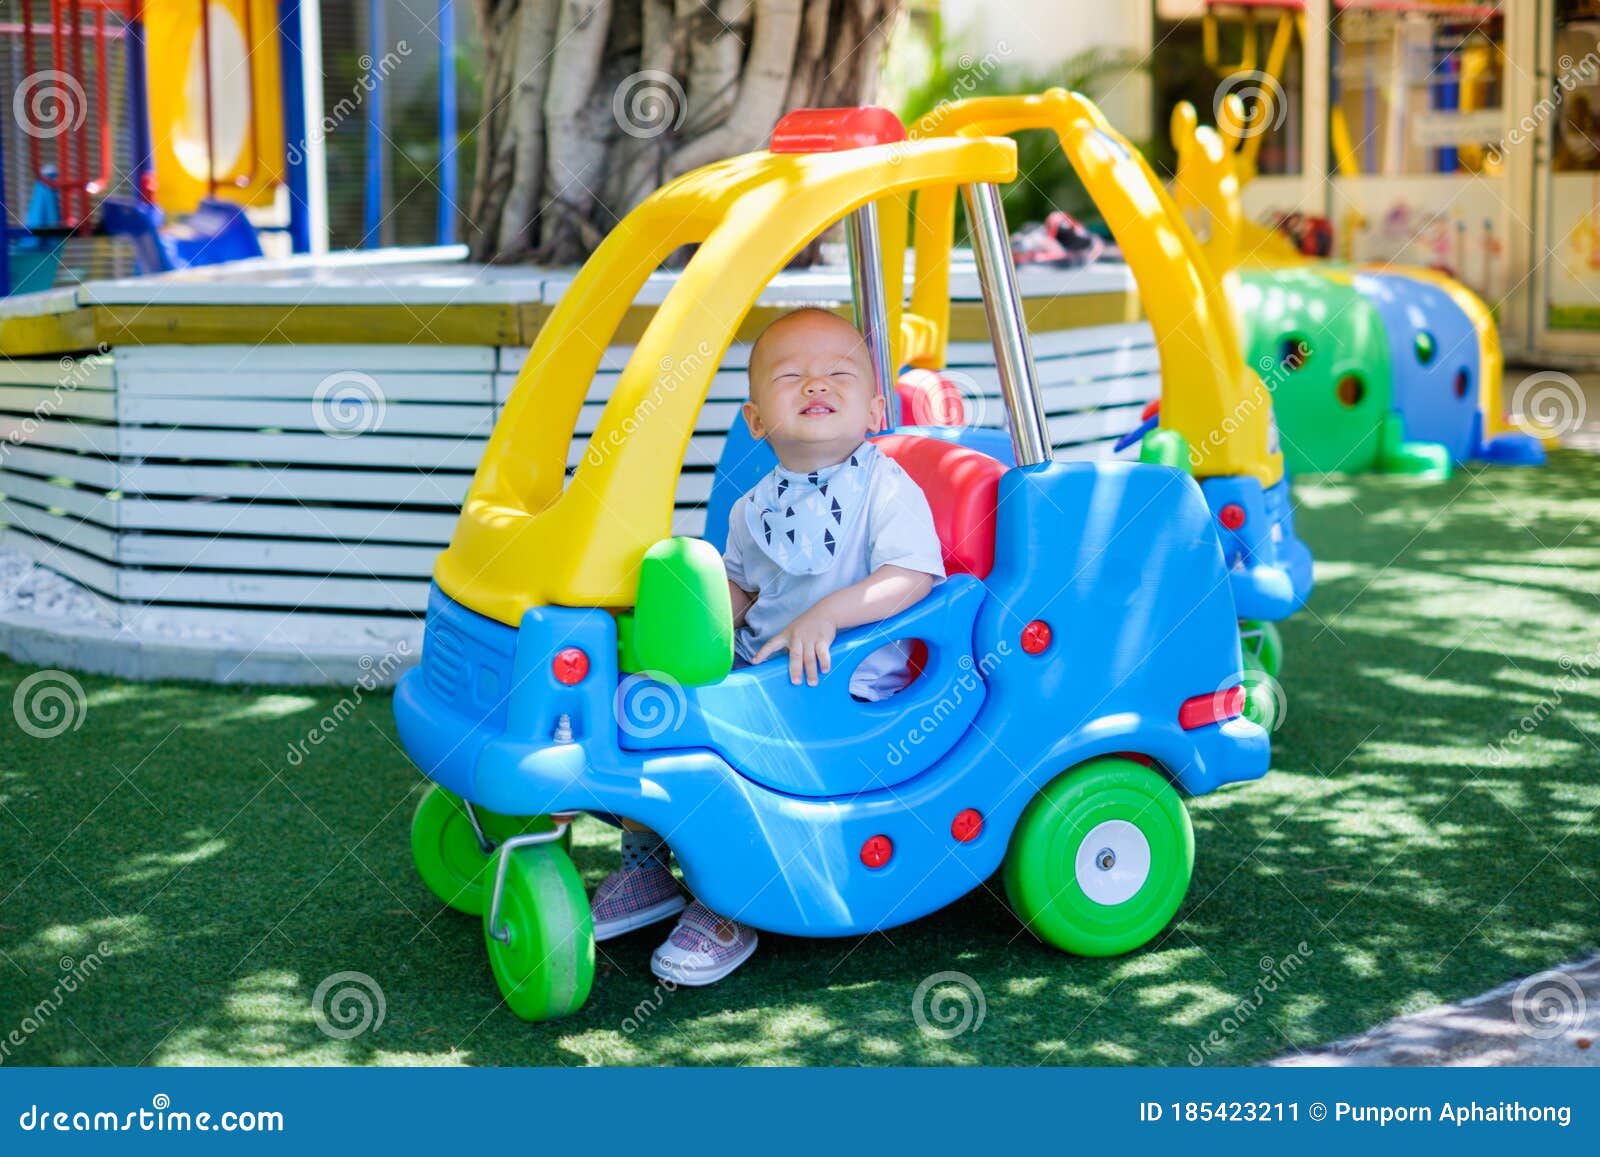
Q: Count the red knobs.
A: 5